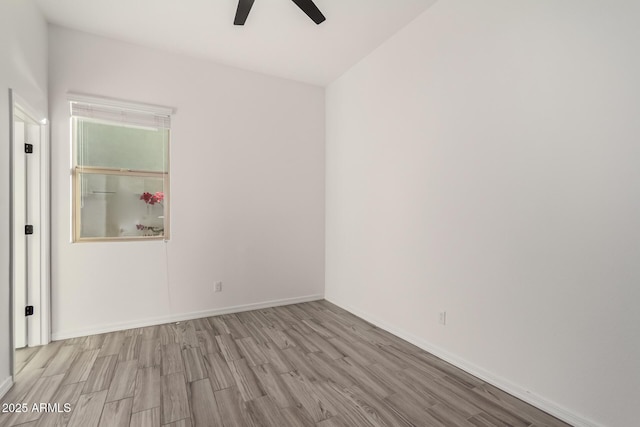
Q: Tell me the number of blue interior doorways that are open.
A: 0